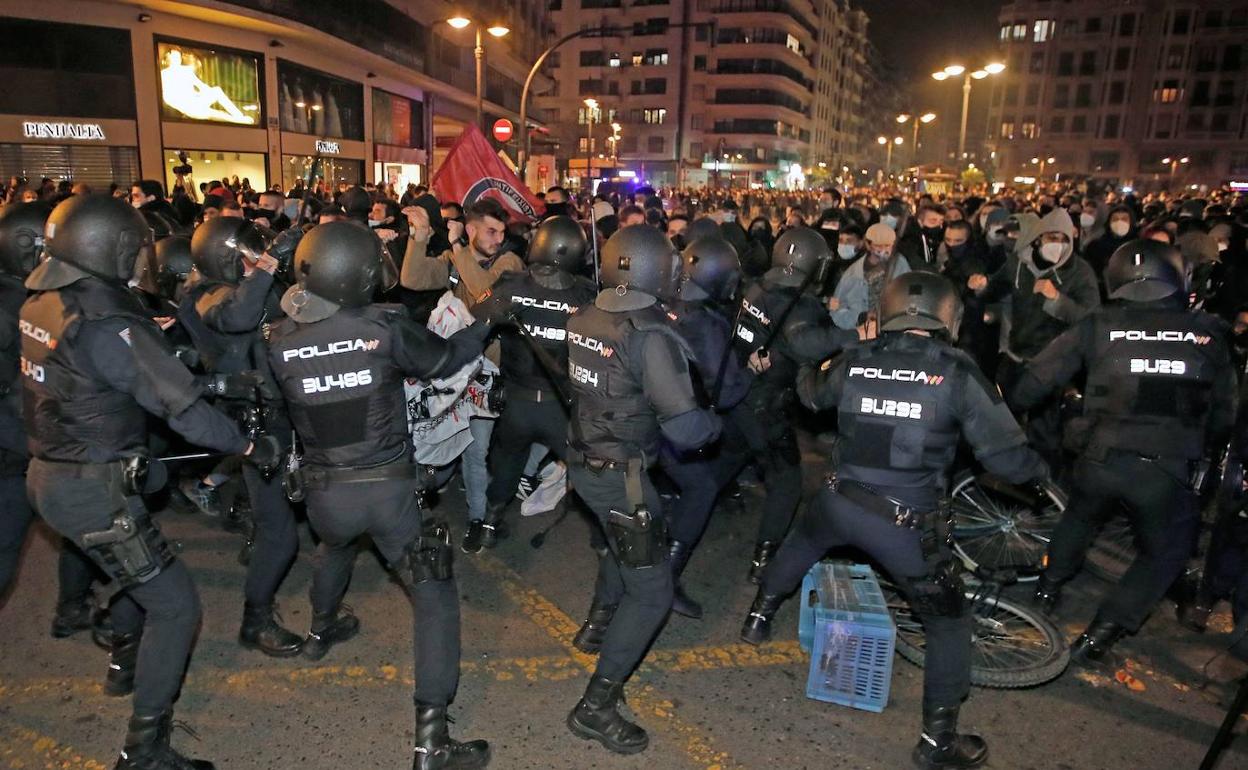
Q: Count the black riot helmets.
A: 11